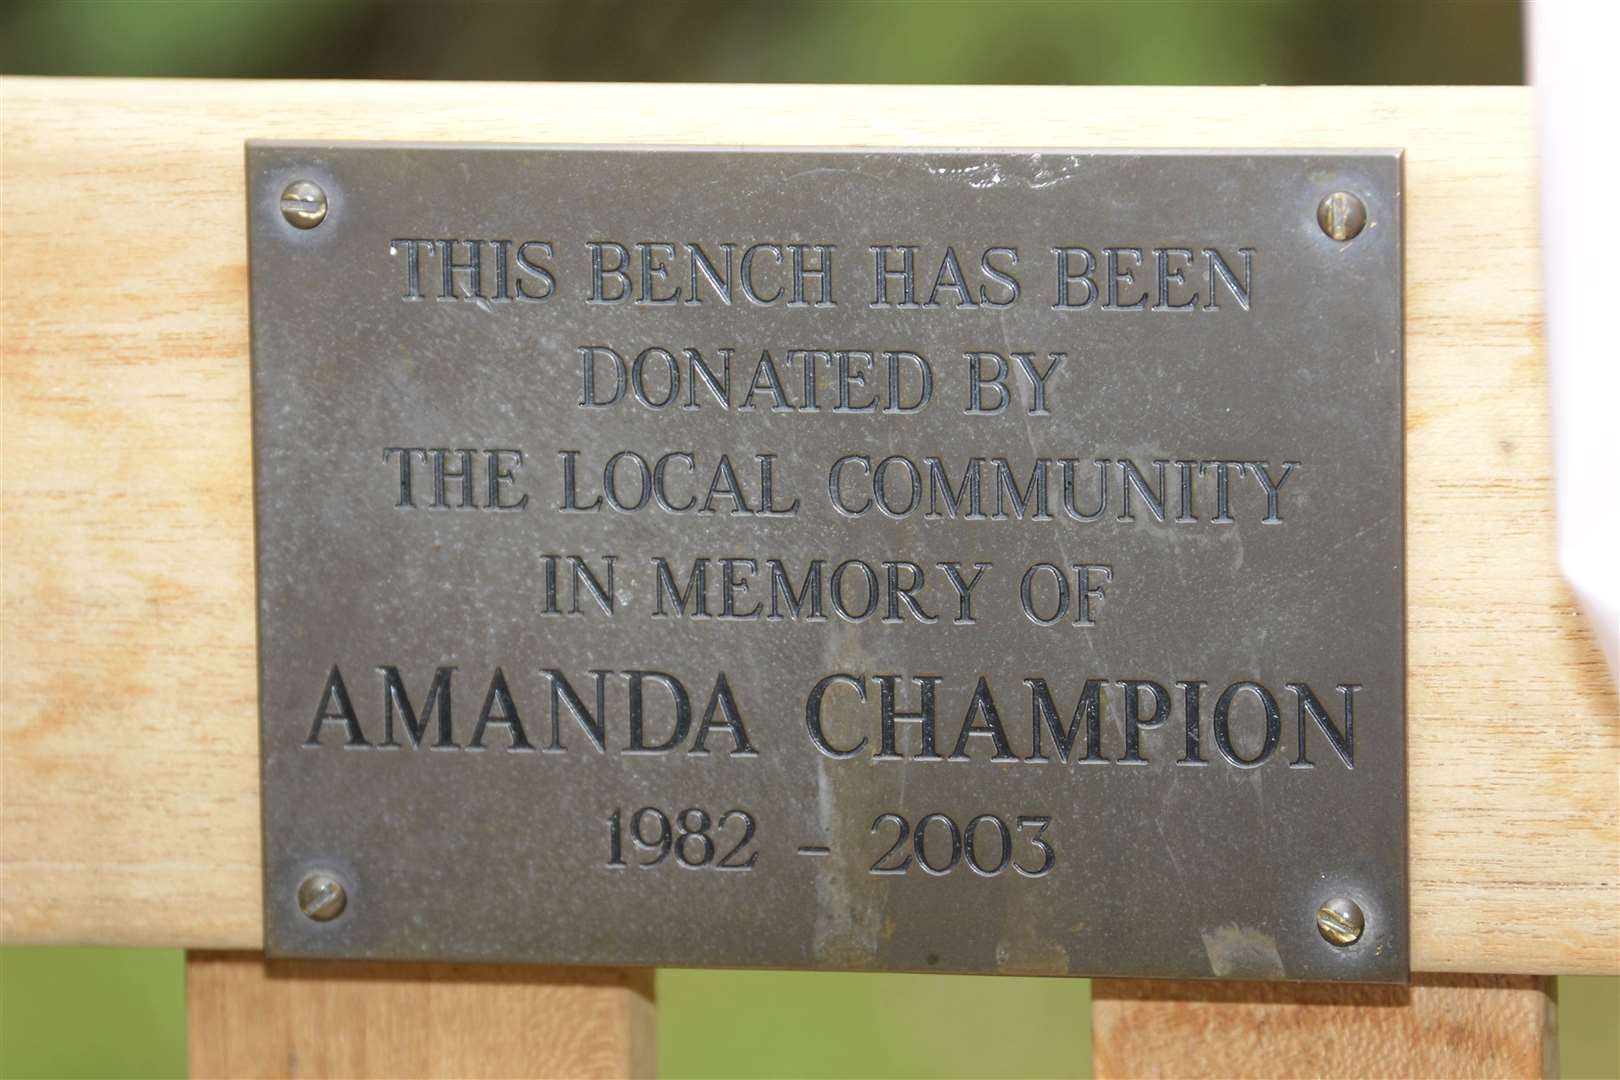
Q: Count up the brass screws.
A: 4